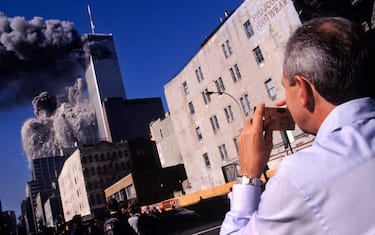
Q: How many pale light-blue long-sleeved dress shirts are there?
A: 1